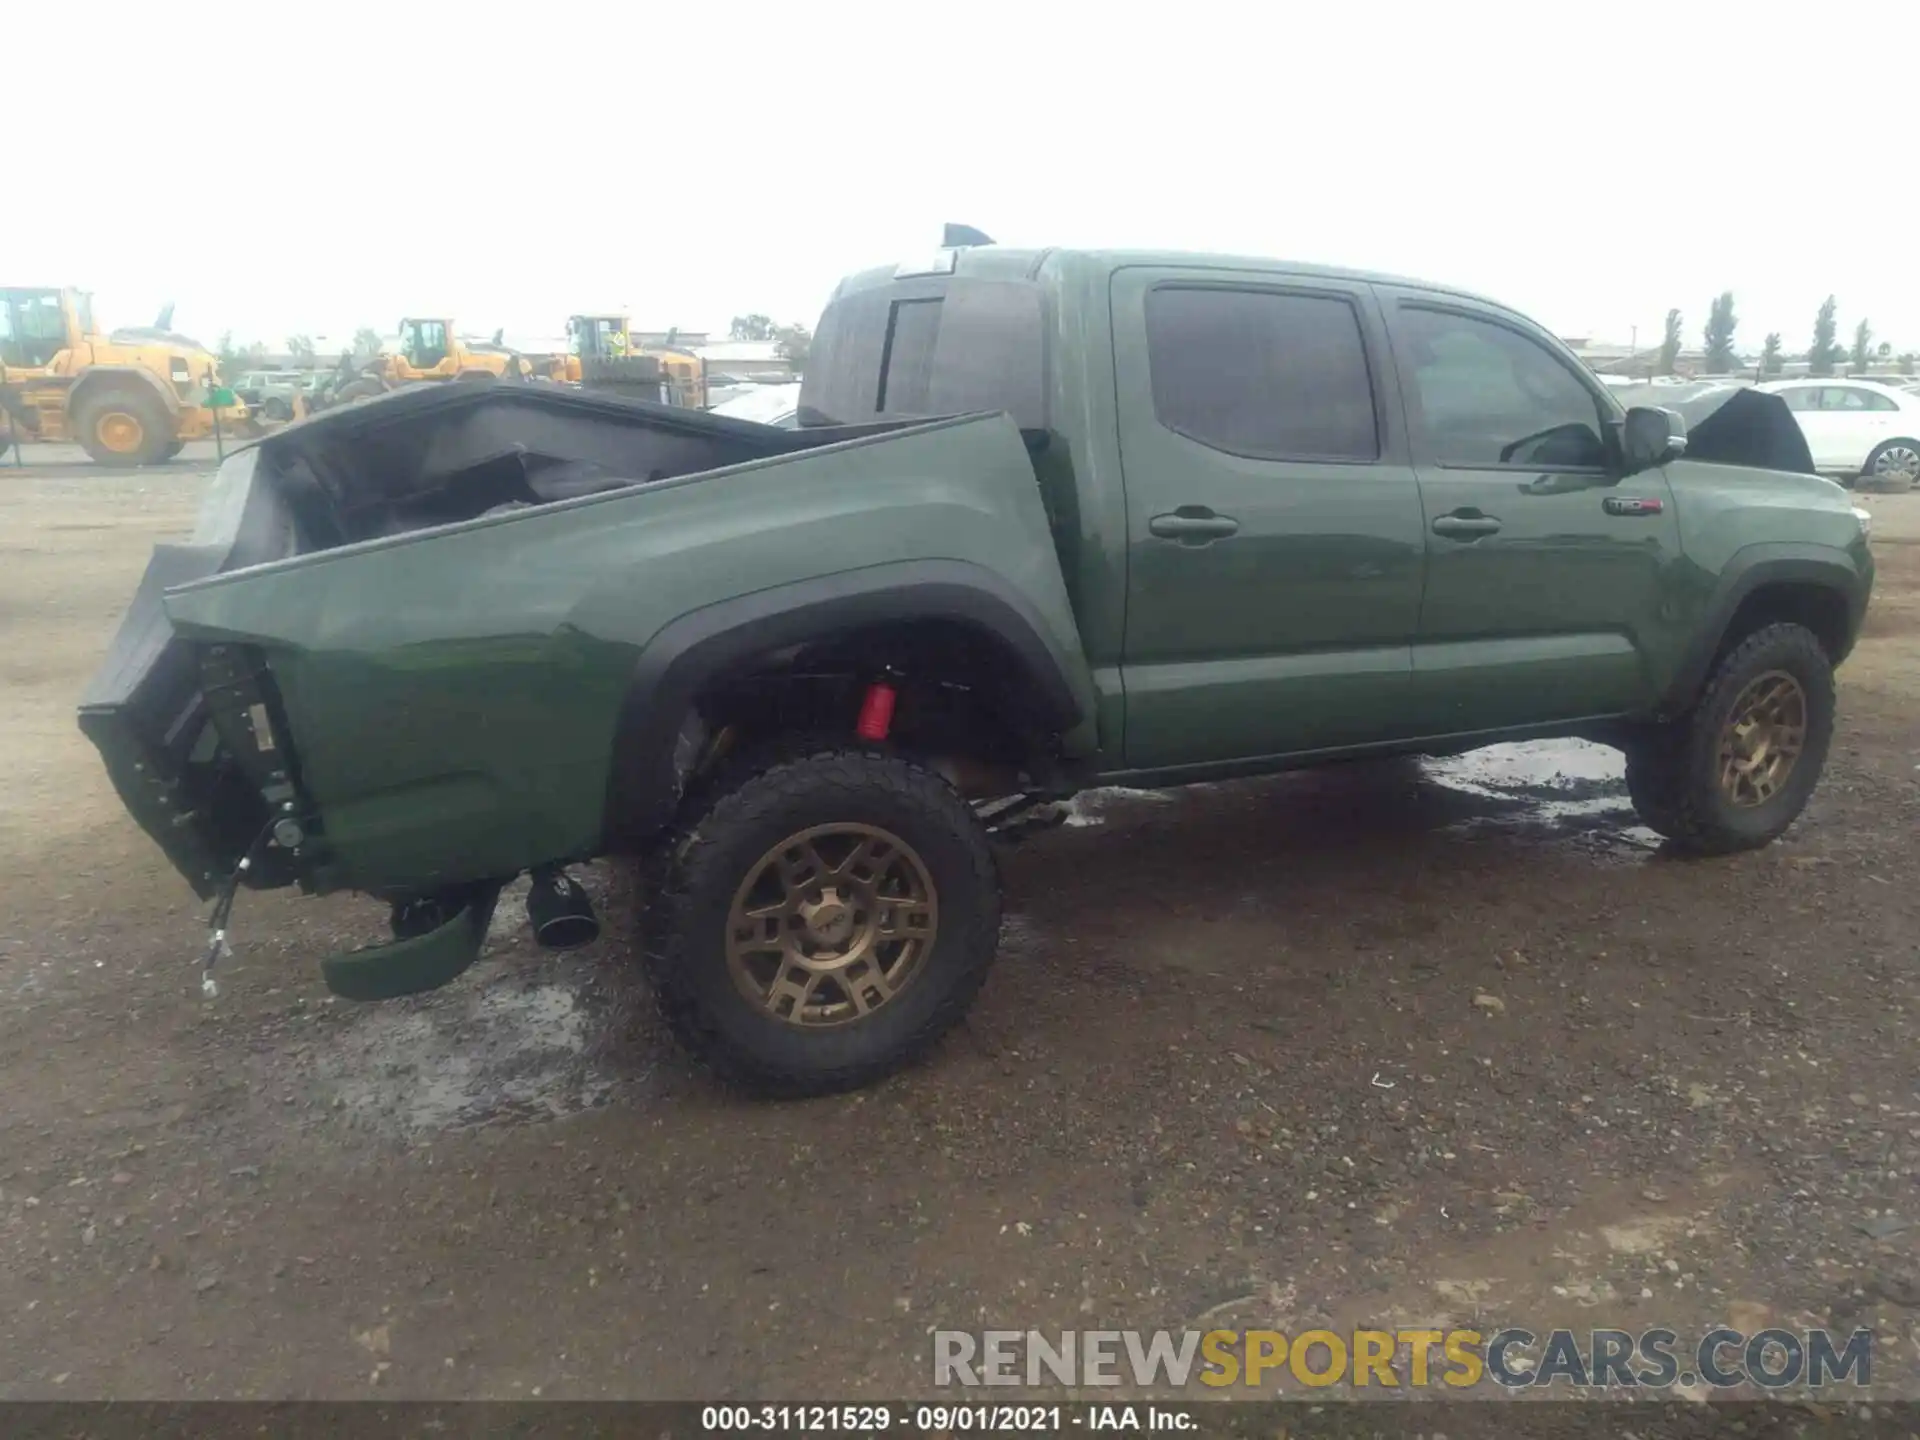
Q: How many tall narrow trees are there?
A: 5